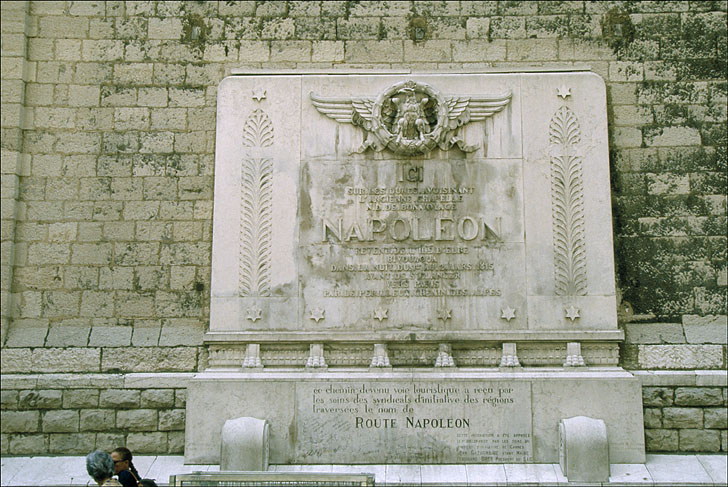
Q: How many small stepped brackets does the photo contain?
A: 6